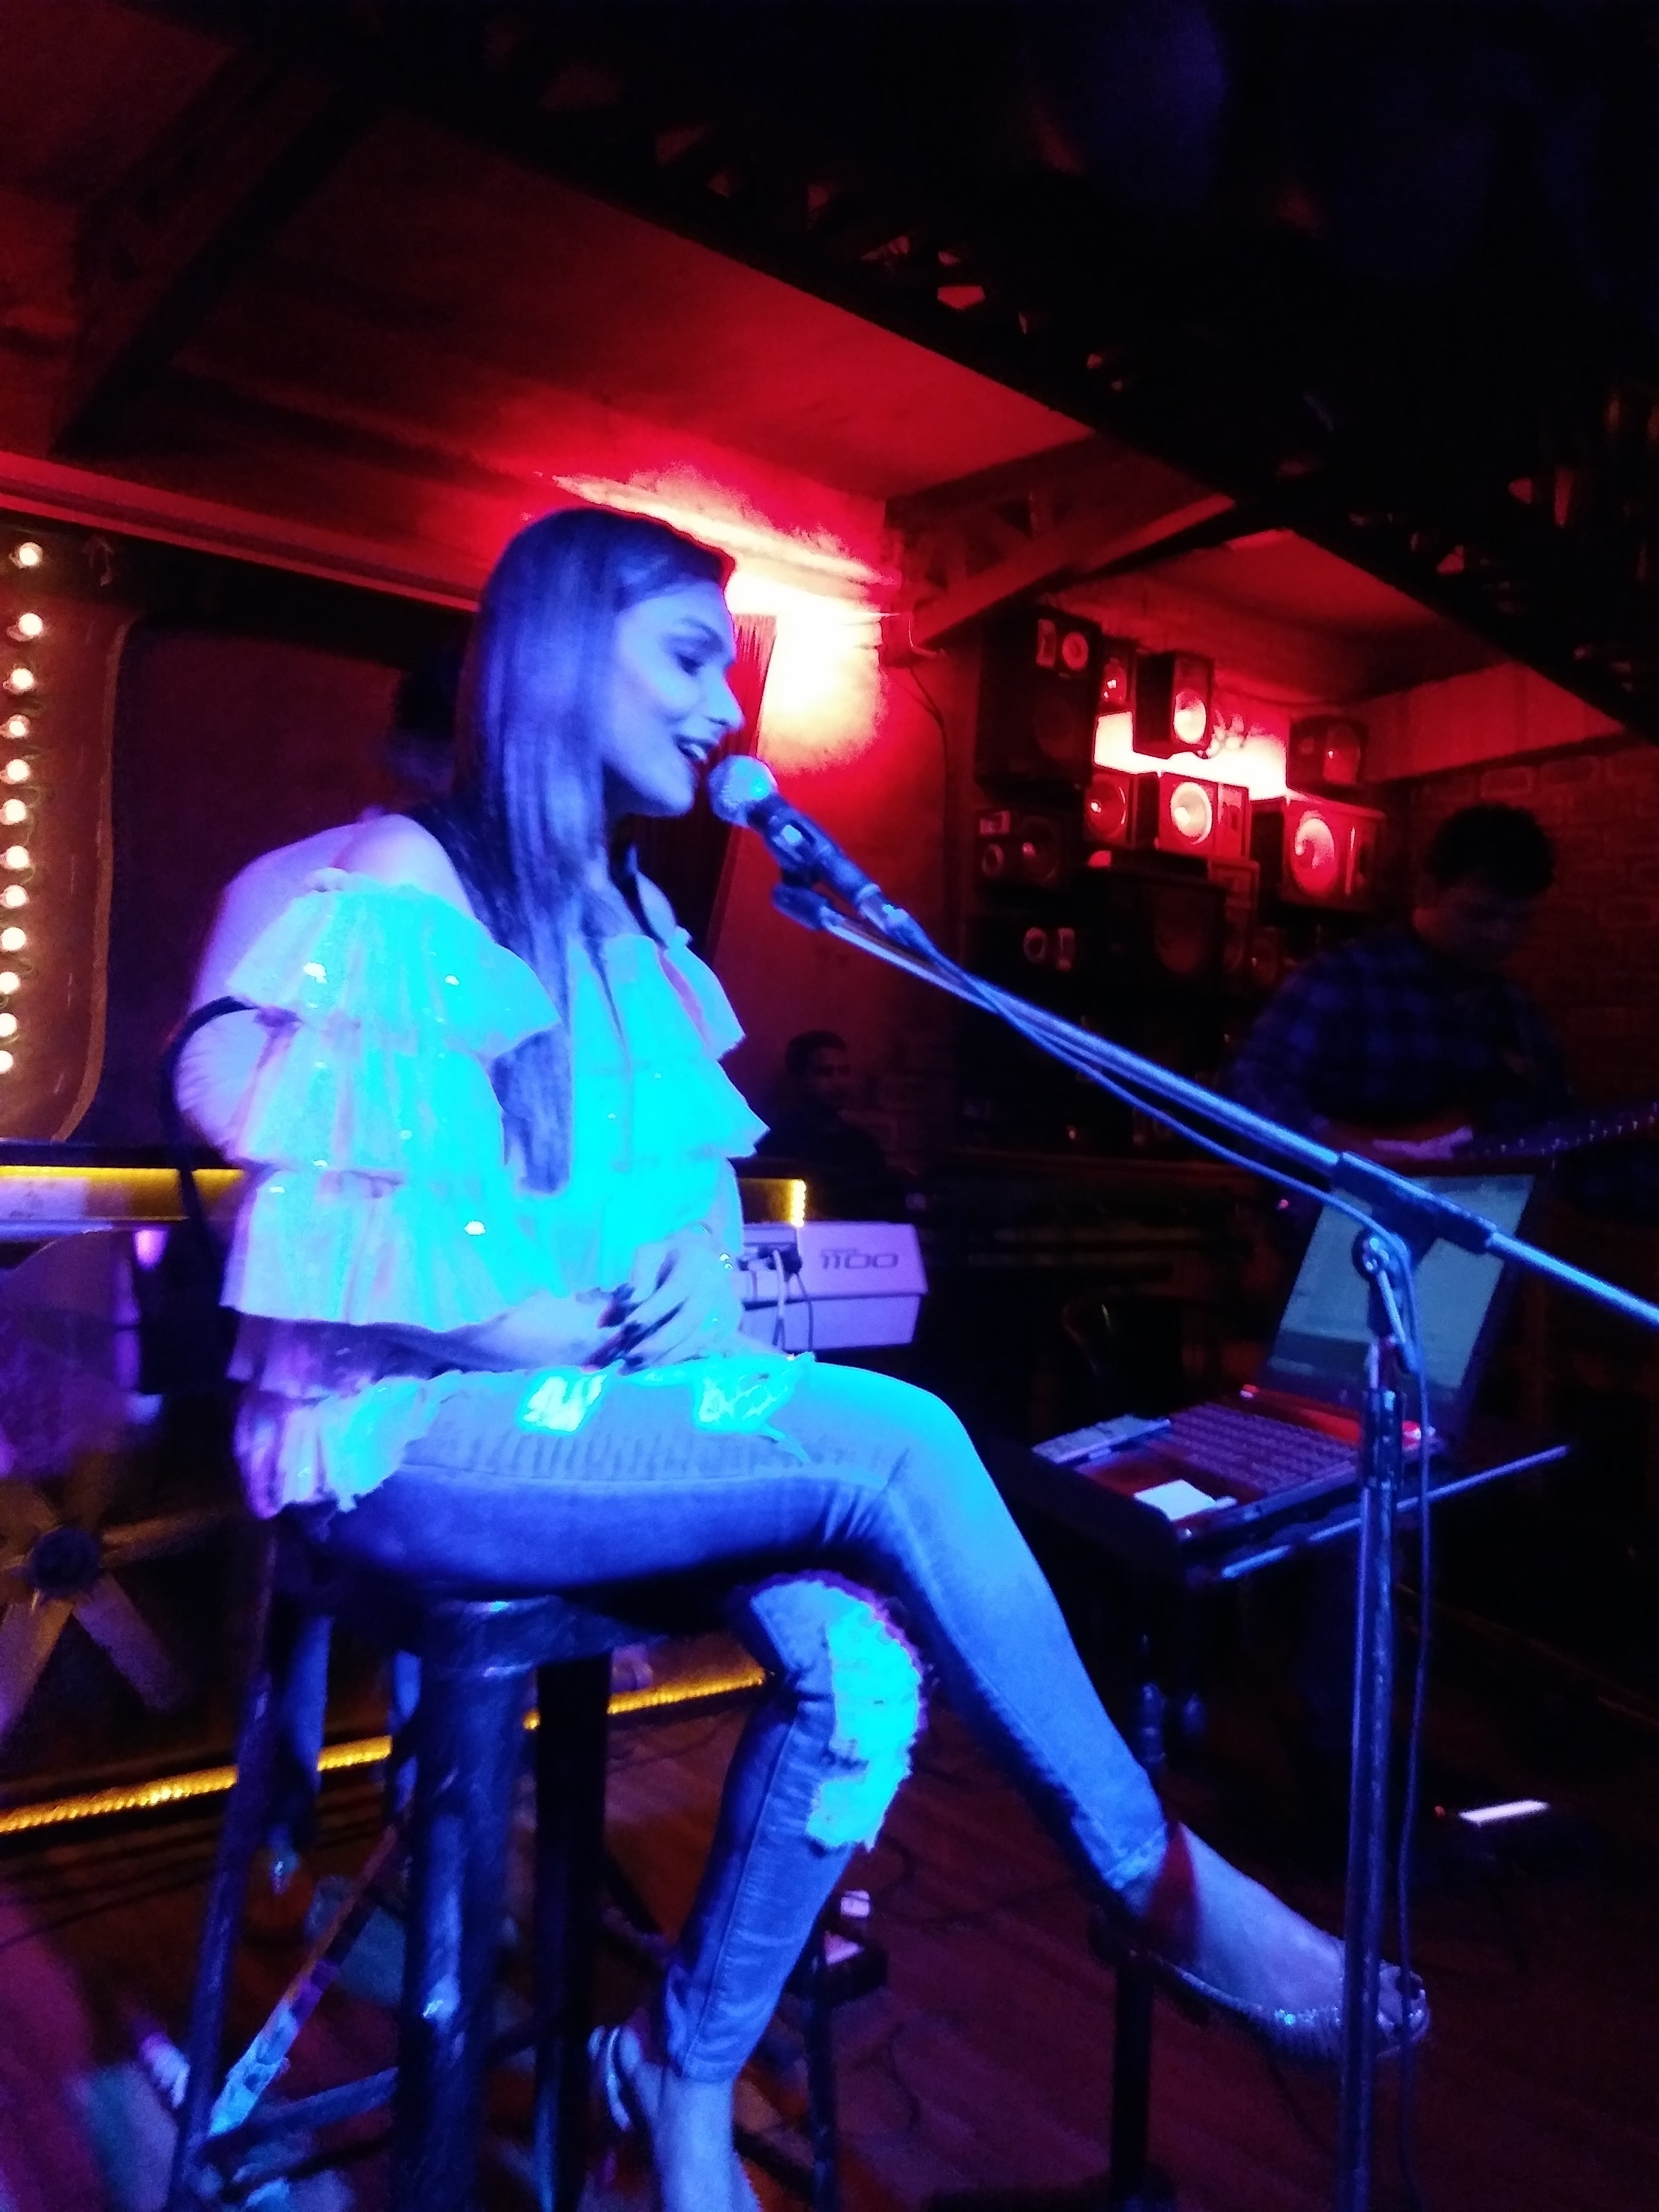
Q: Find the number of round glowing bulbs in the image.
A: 12